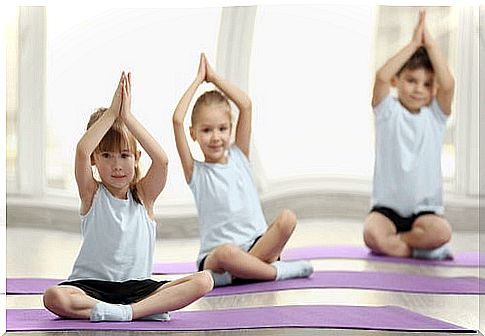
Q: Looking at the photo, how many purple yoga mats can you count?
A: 3